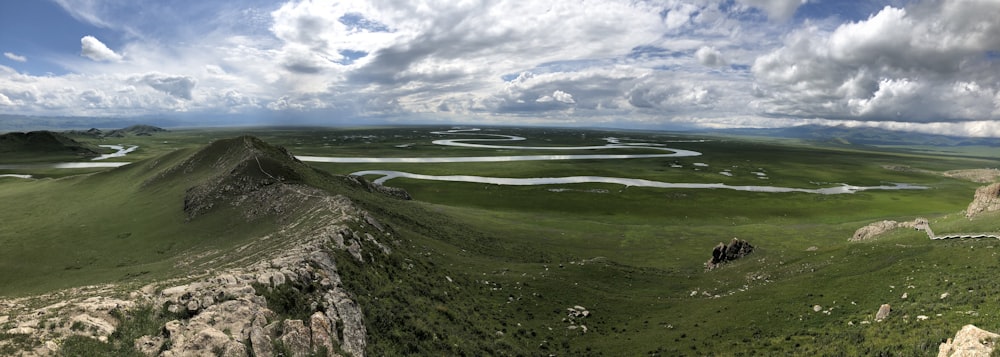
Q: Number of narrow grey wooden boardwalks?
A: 1